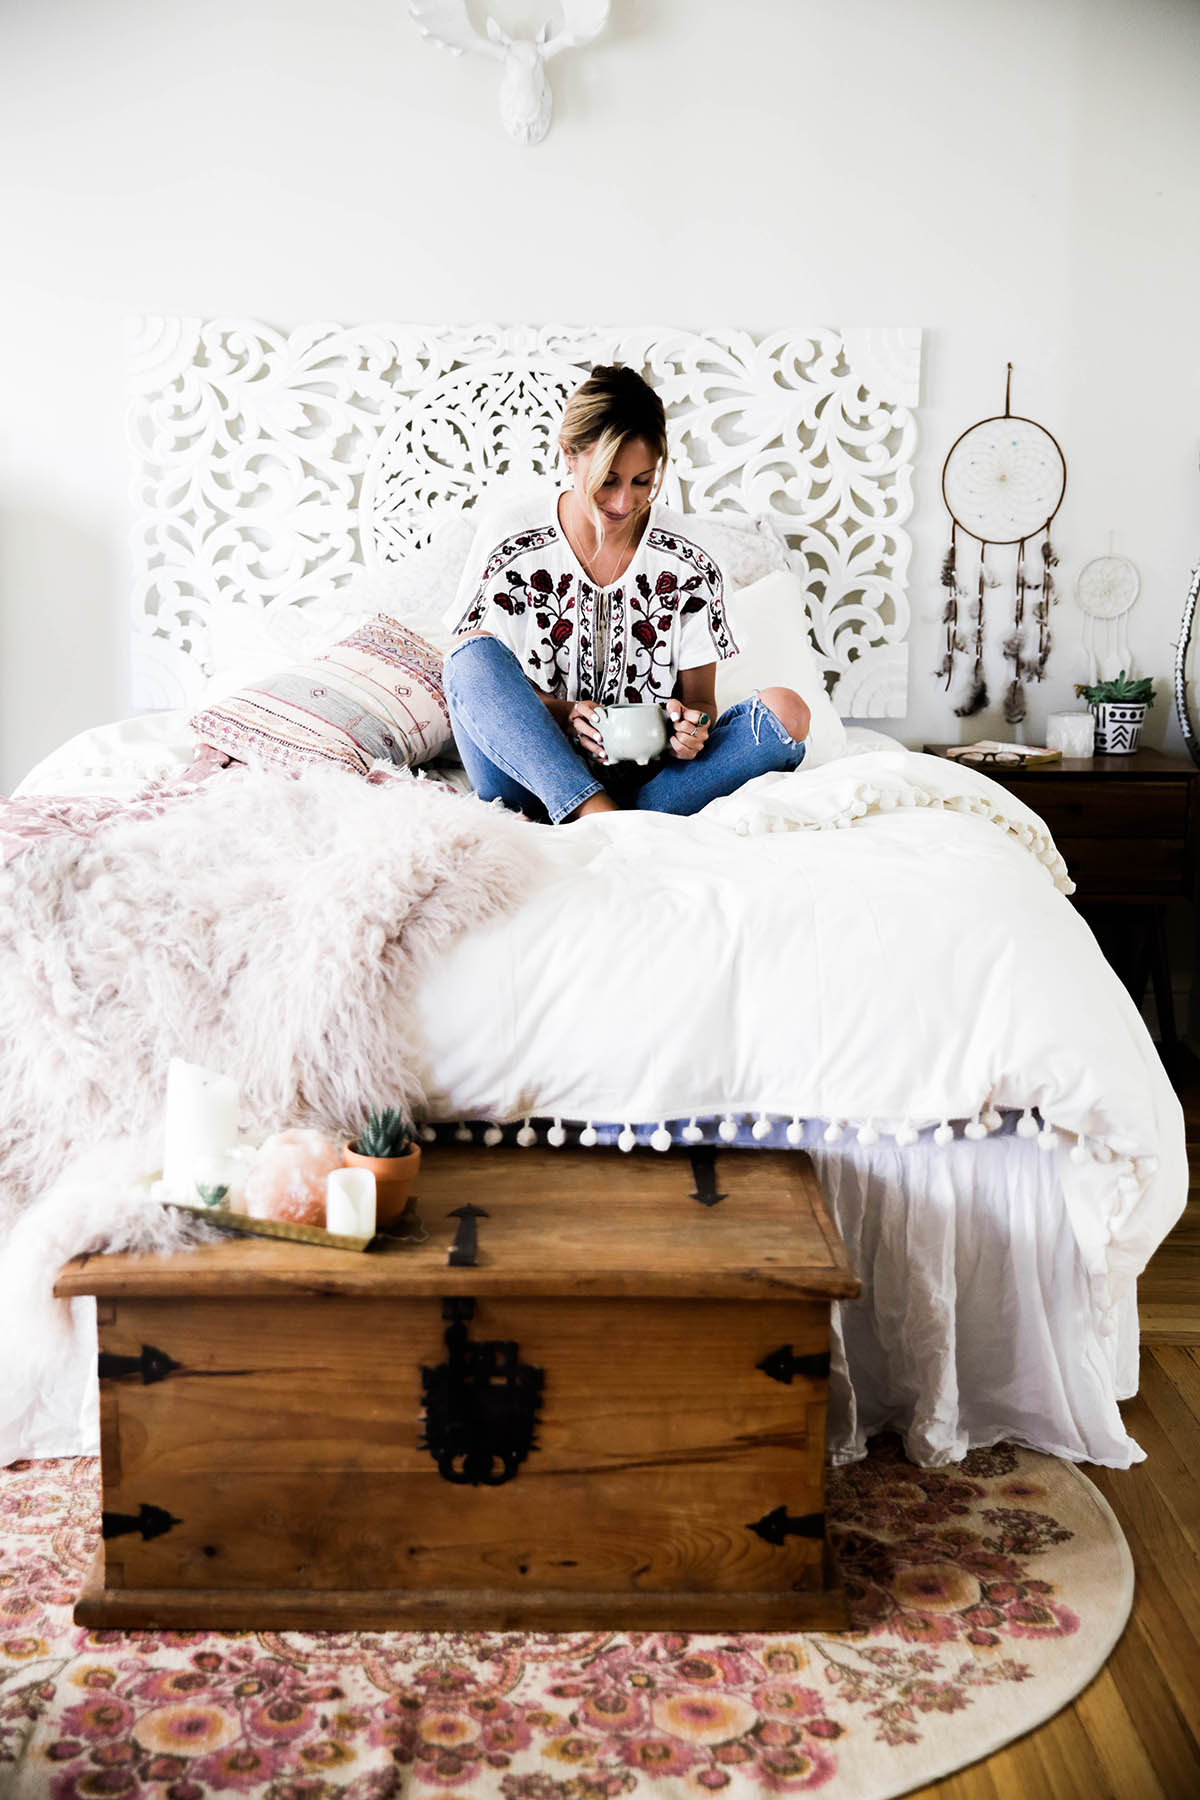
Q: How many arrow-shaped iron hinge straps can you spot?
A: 6